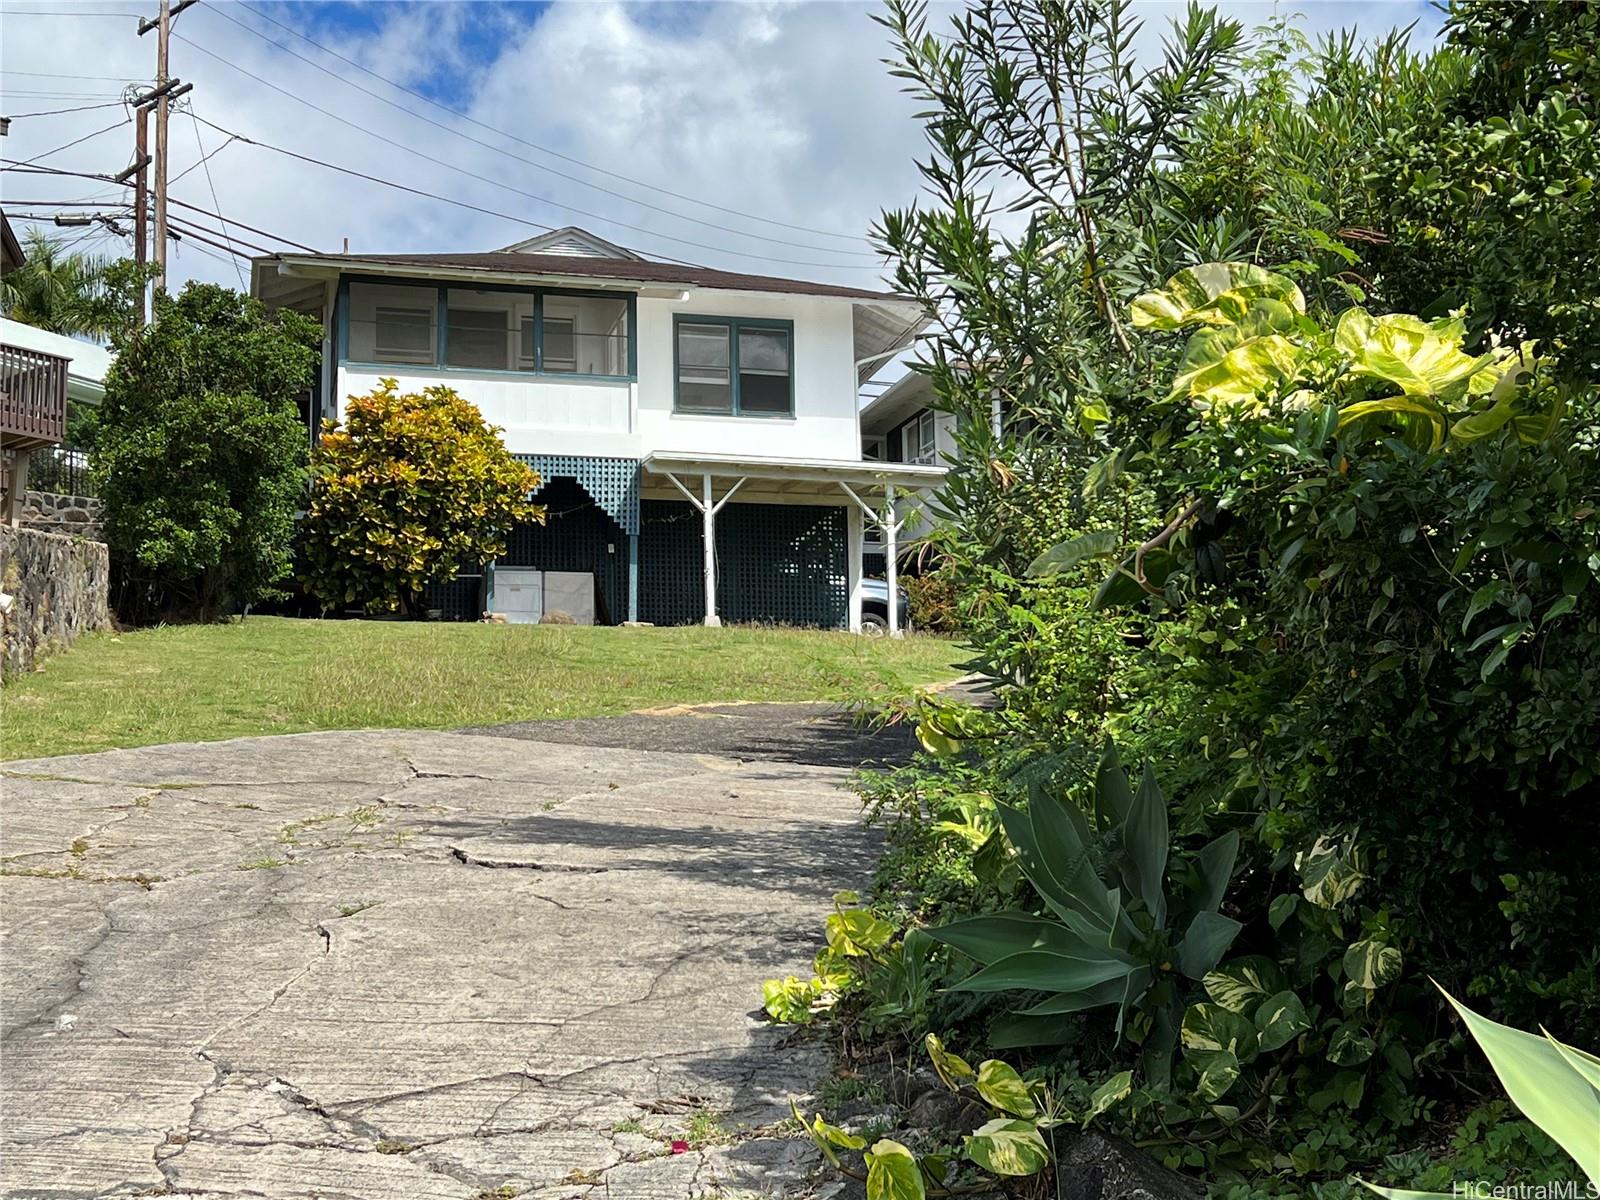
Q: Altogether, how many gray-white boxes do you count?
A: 2